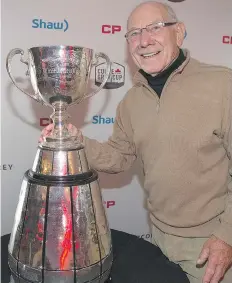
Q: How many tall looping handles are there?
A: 2